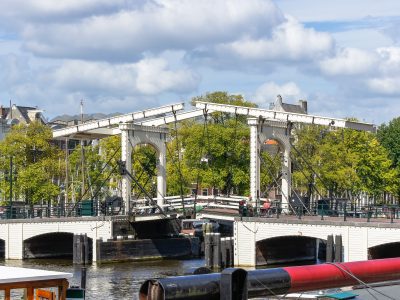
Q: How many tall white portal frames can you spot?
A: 2